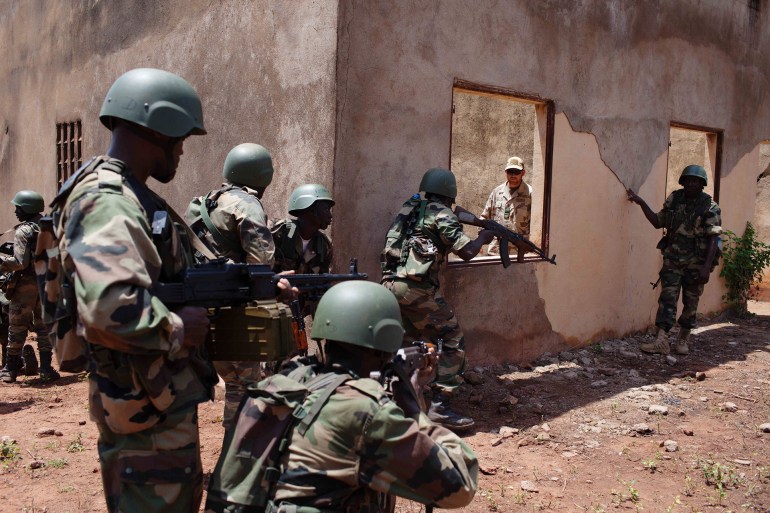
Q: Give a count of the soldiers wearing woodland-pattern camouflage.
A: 7